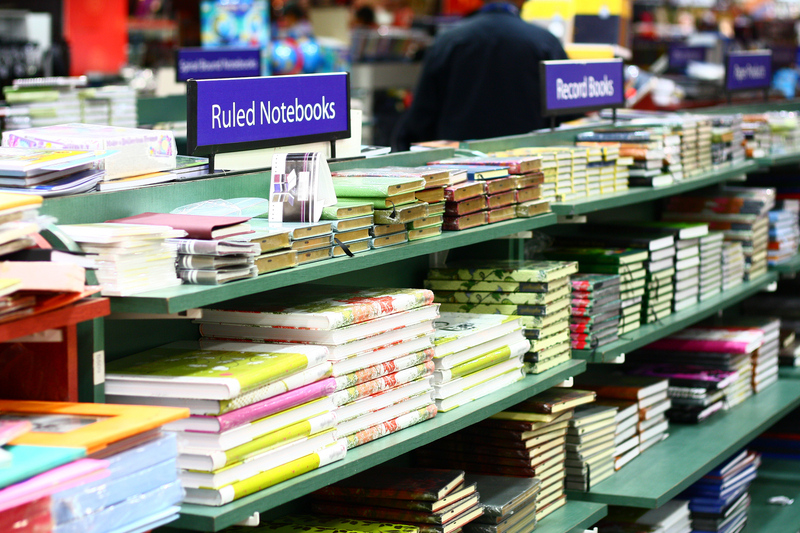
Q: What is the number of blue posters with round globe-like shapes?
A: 1